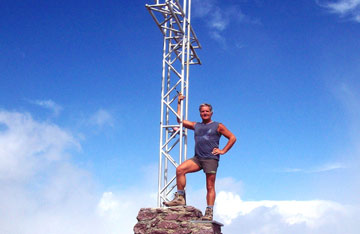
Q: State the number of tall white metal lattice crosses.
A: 1